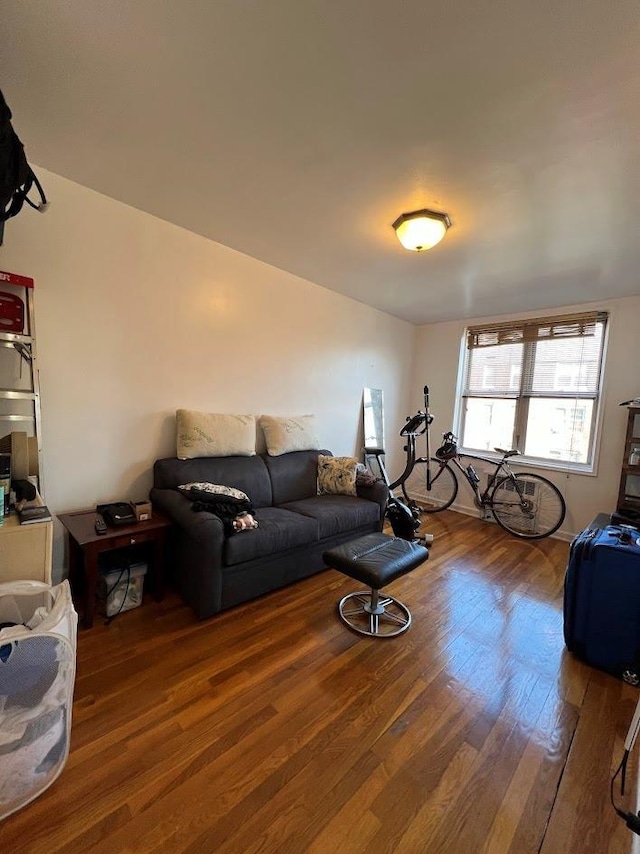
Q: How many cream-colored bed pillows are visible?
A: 2